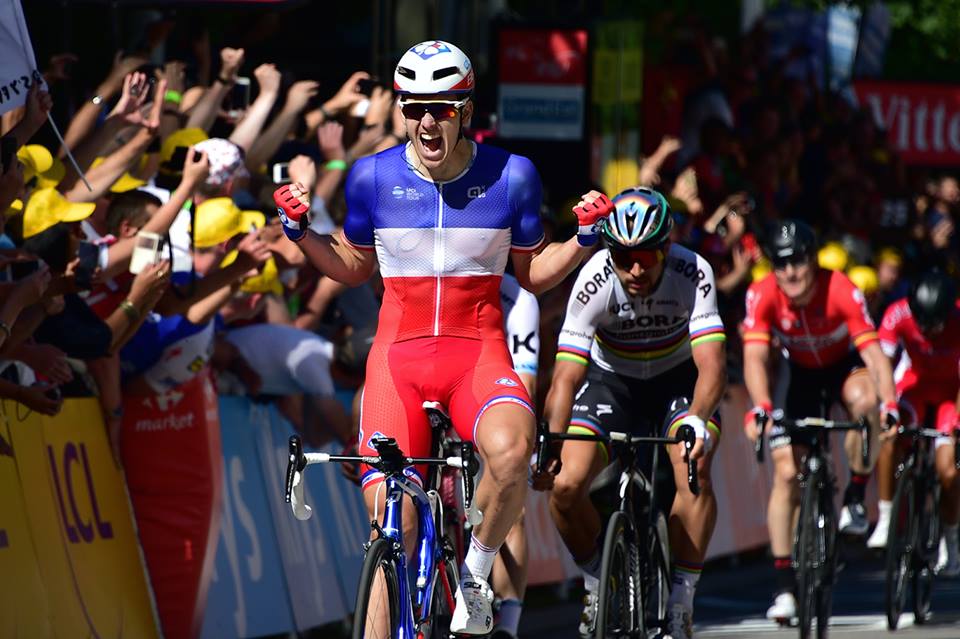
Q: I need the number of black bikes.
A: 3